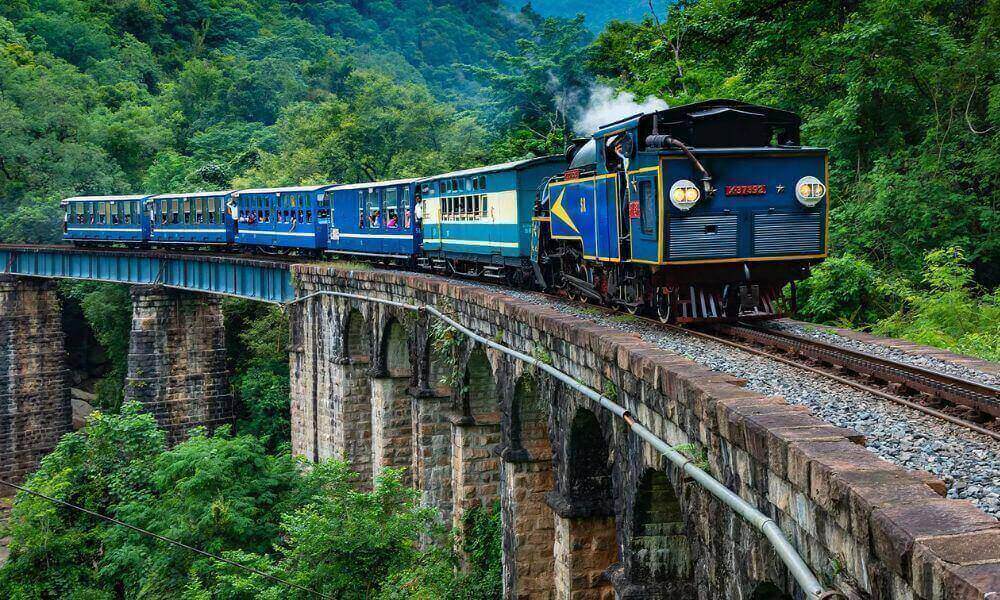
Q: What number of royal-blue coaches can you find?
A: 4